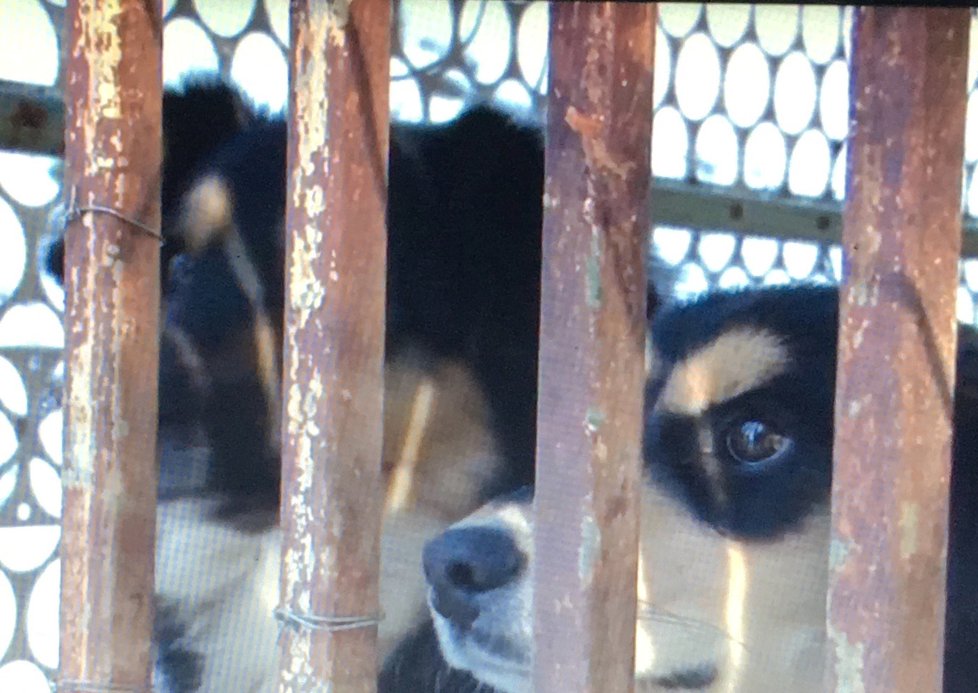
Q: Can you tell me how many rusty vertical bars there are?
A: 4